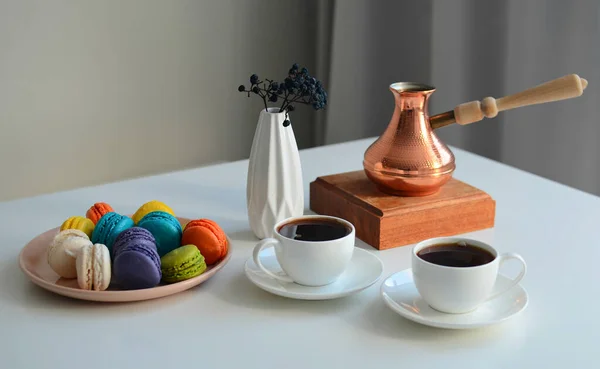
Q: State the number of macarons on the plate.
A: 11